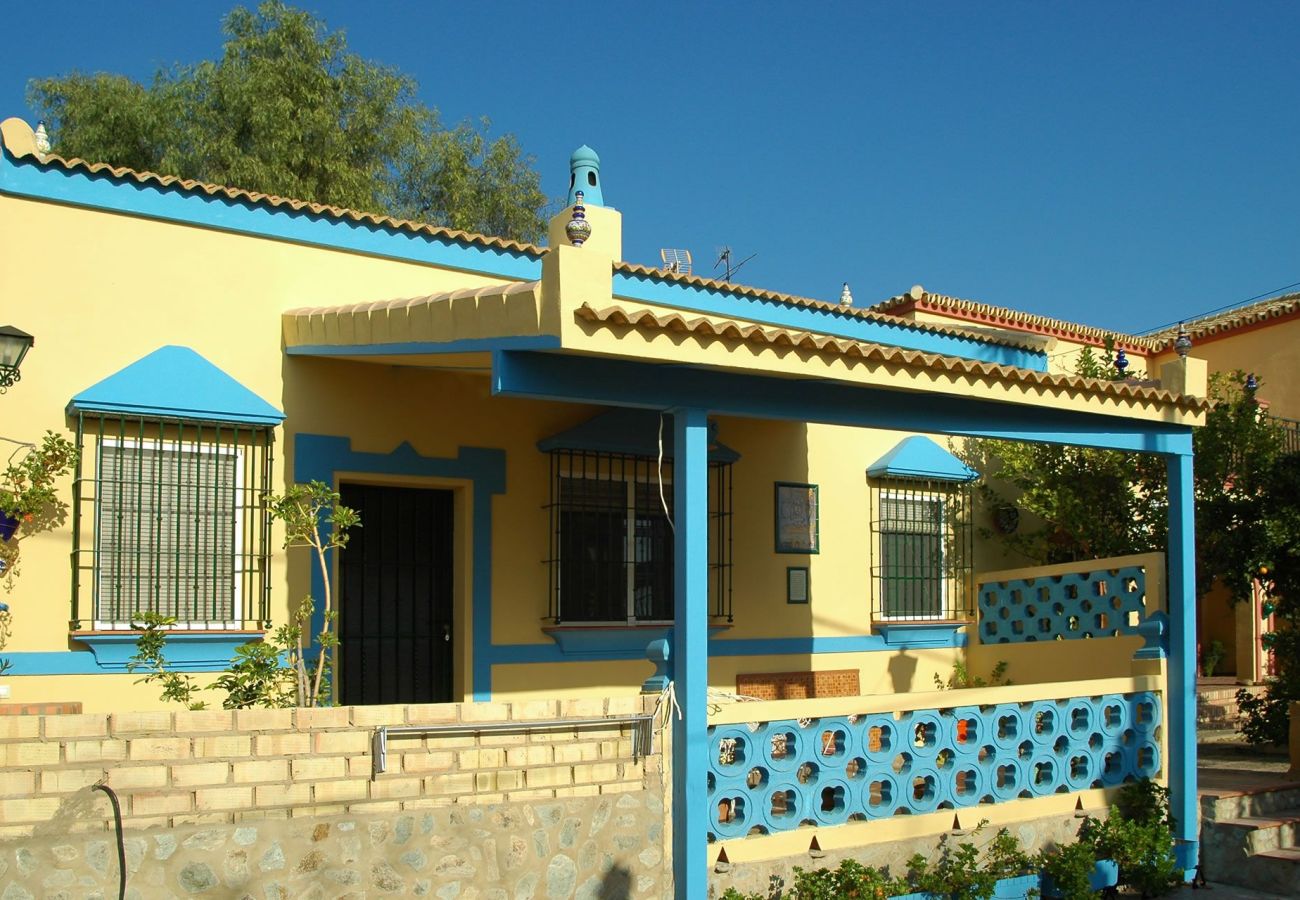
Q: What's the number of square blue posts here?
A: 2